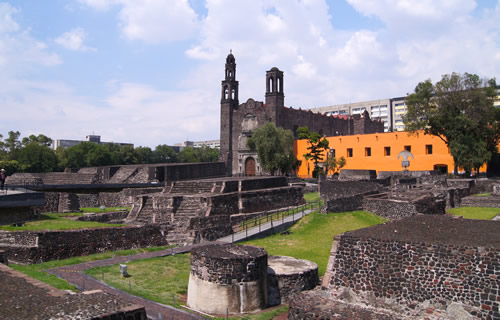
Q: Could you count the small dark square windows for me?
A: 6